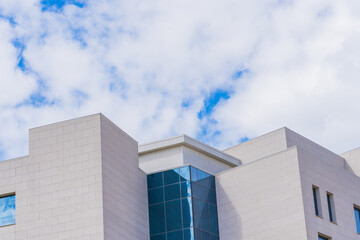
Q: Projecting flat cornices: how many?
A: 1